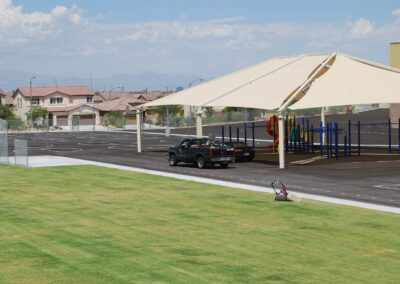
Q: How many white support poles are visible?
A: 4